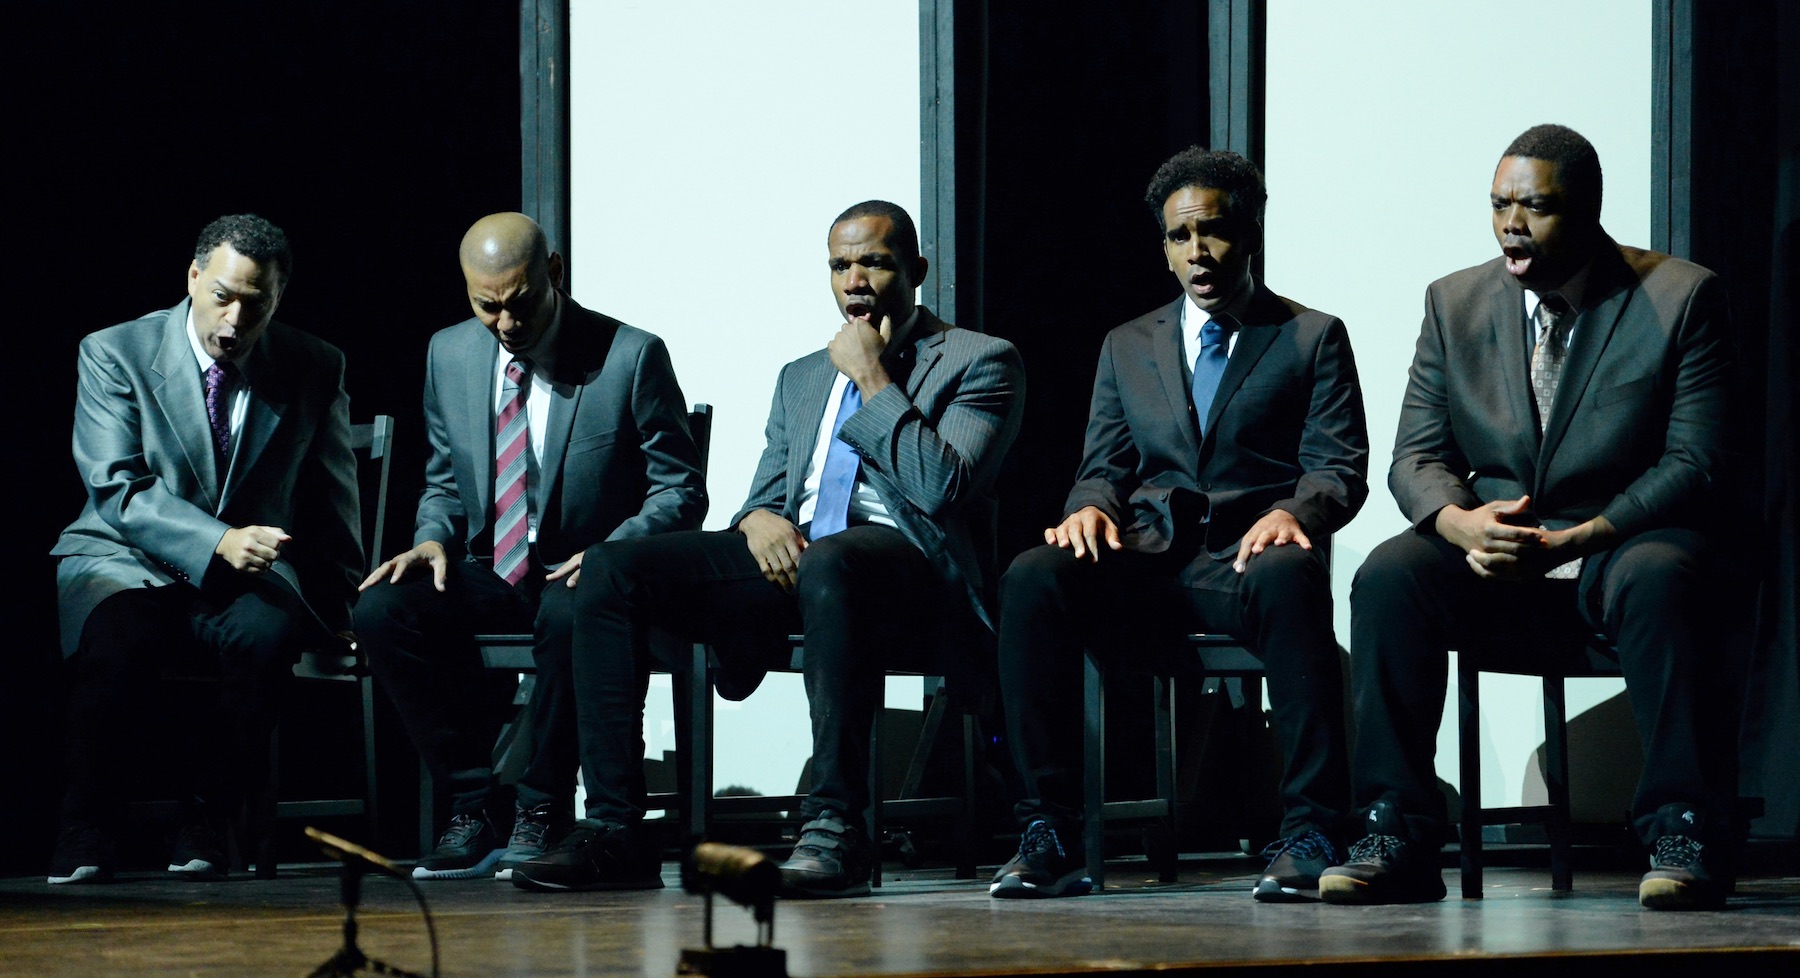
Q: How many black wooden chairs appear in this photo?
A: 5